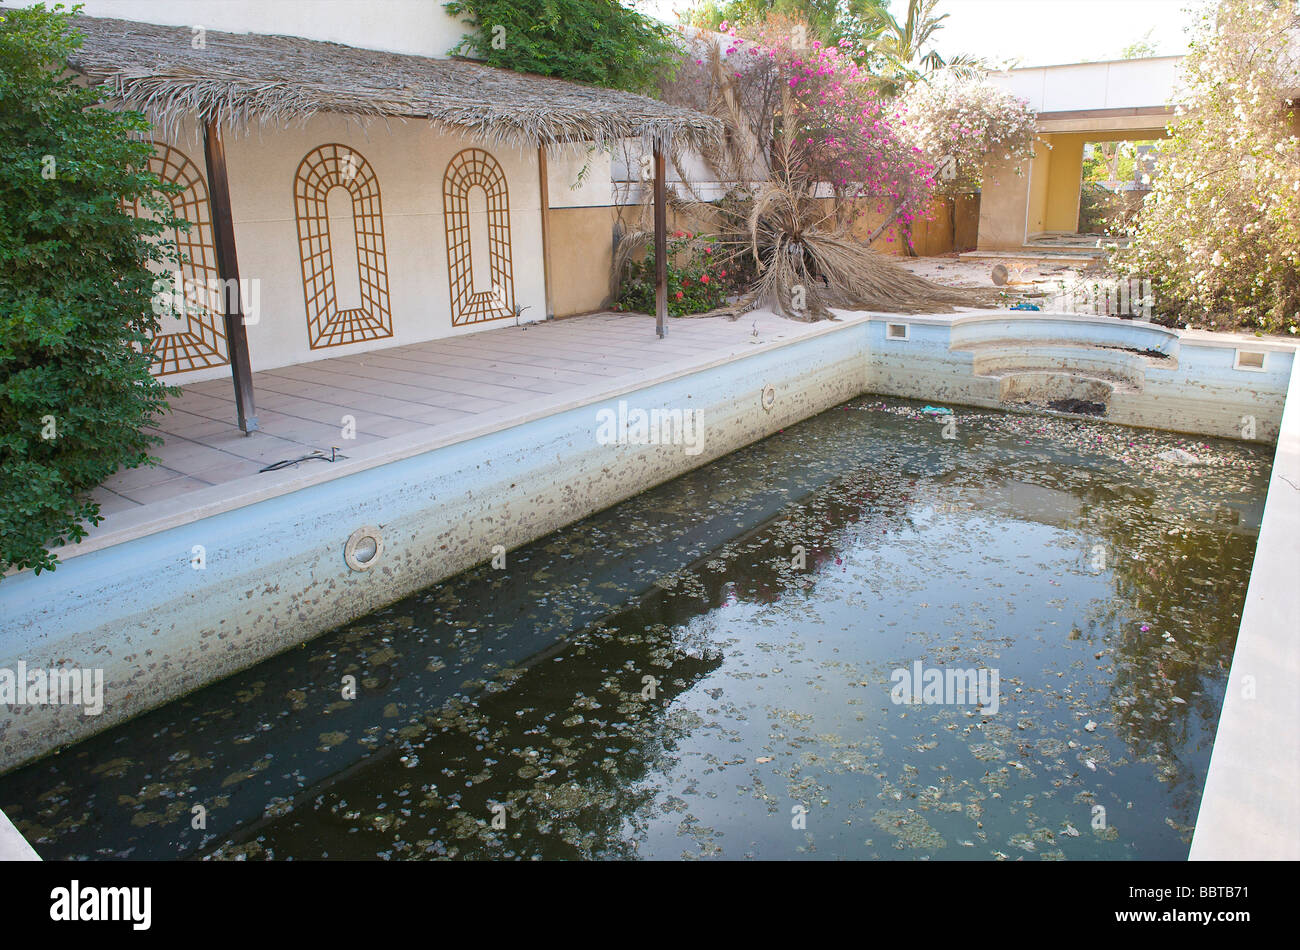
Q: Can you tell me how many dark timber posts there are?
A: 2